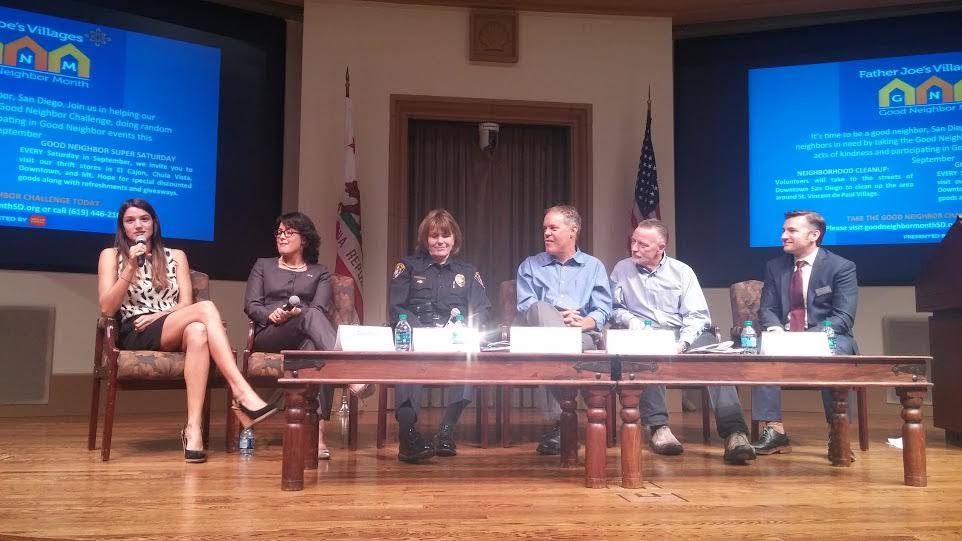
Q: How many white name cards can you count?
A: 5